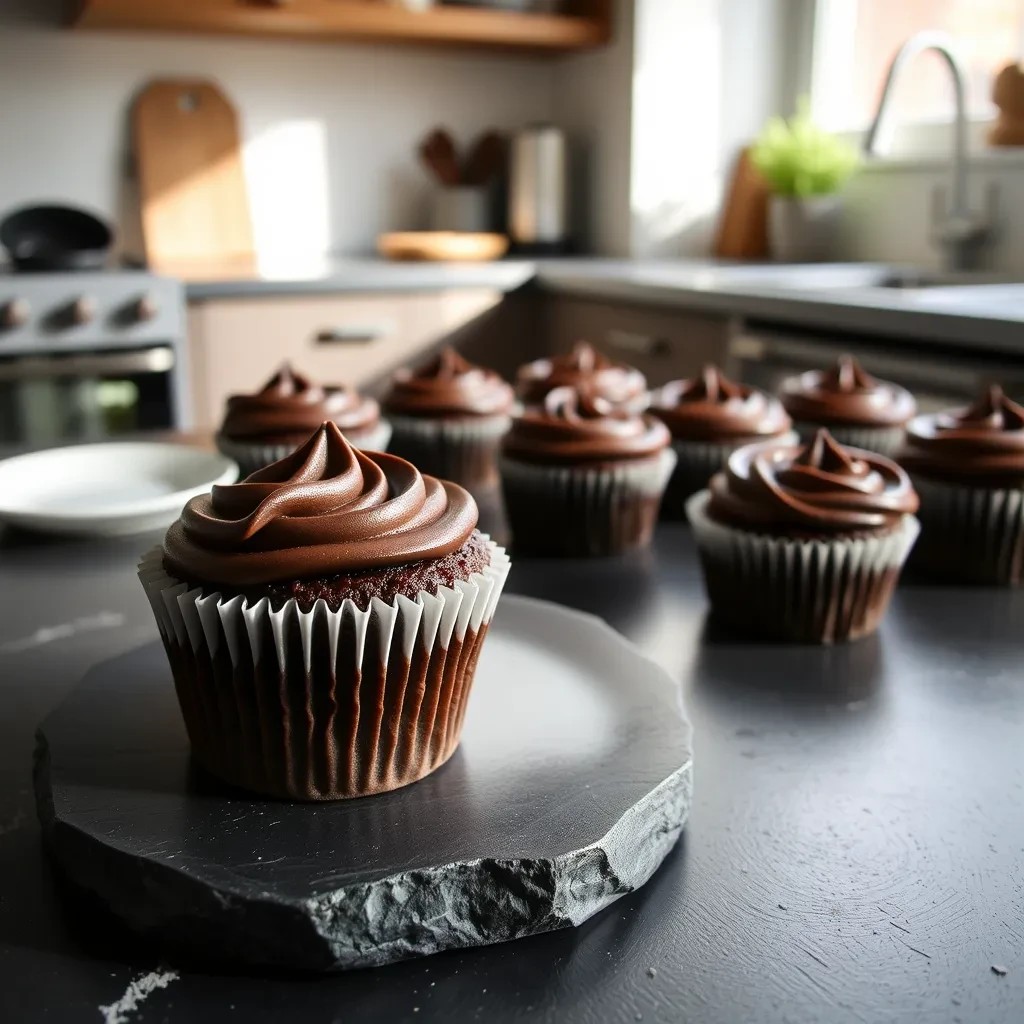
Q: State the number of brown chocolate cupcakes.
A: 9